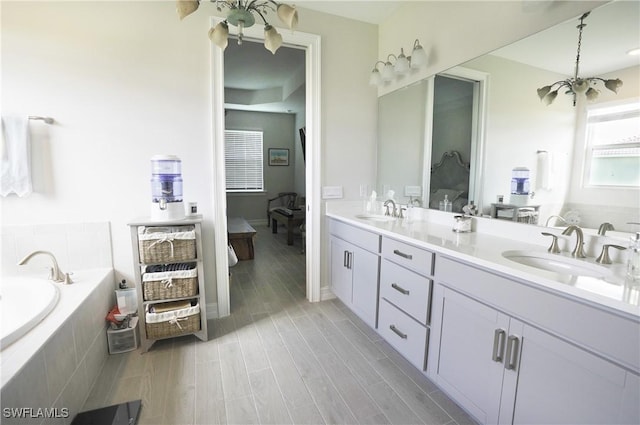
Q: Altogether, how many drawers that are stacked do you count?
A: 3